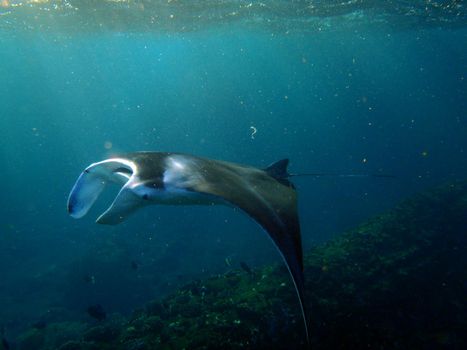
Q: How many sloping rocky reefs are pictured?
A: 1